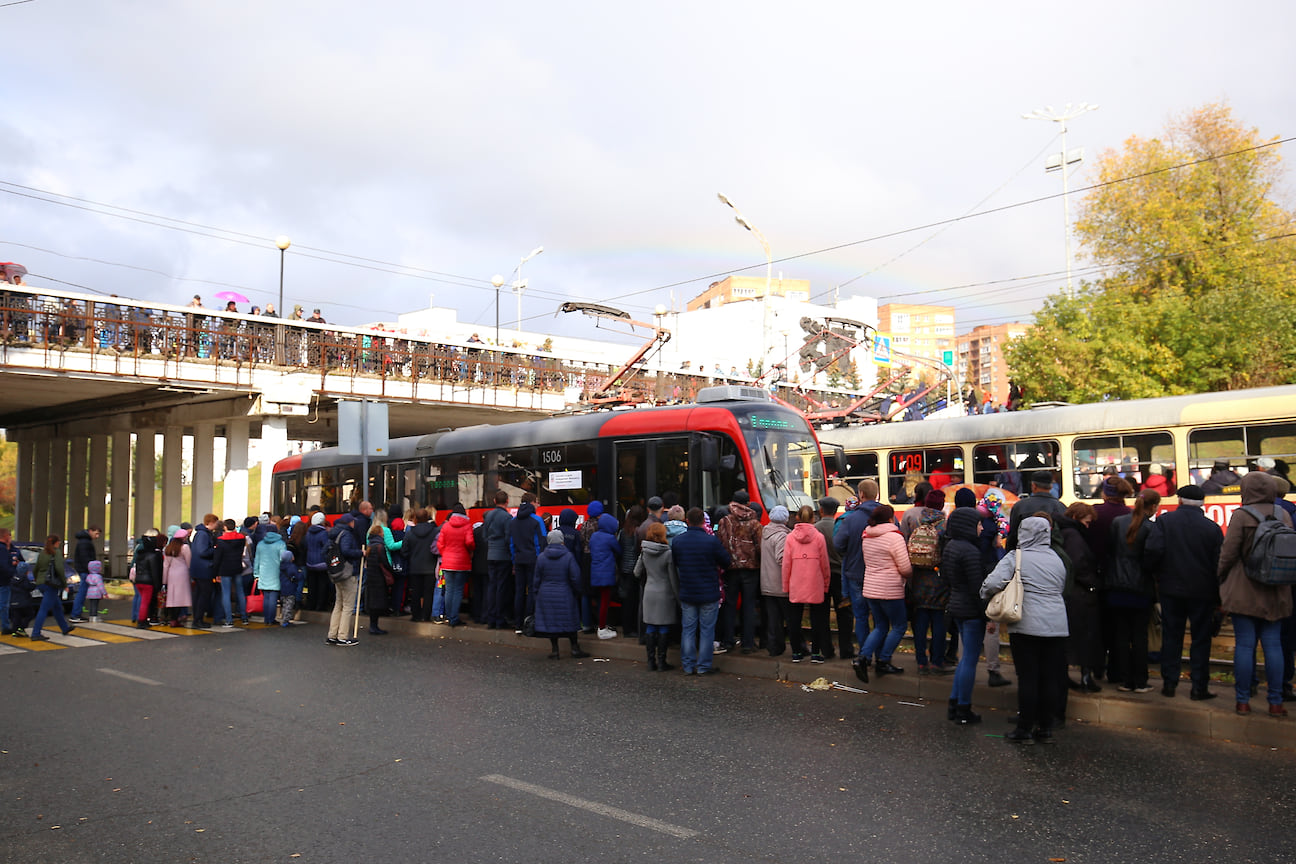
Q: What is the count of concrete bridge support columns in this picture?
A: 11